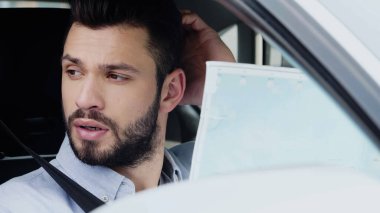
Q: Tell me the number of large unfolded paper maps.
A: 1